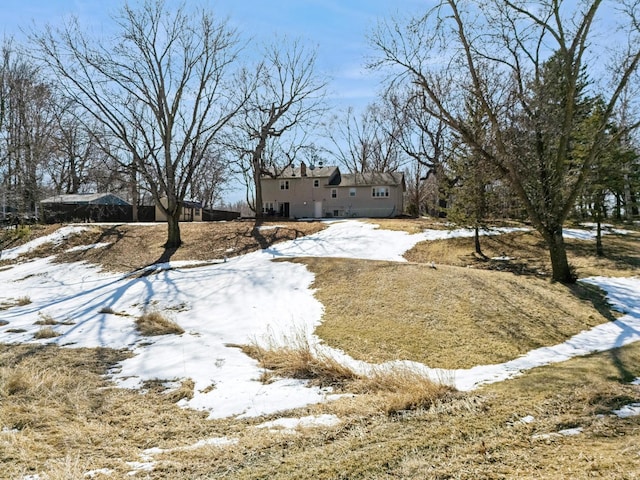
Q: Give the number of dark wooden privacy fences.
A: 1